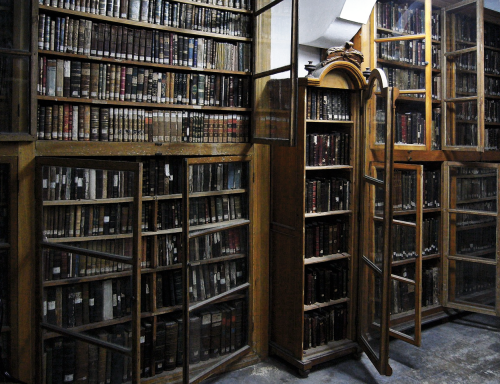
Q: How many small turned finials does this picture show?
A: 2